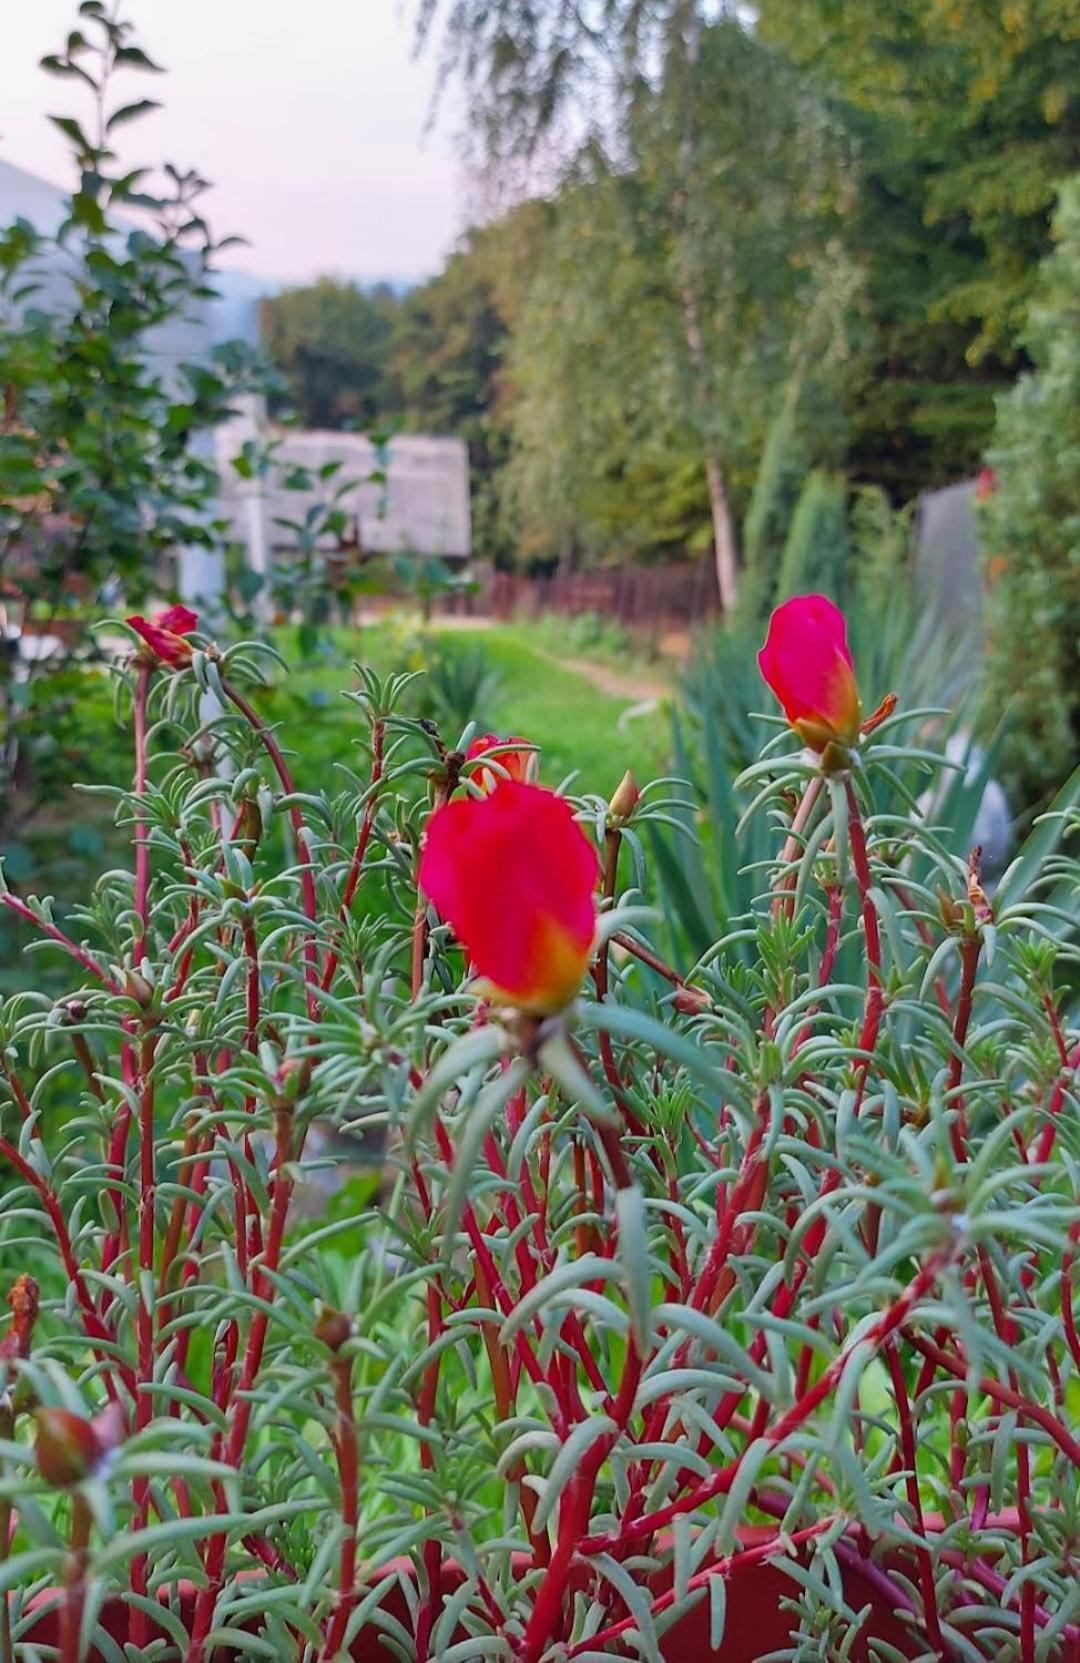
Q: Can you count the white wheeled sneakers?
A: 0